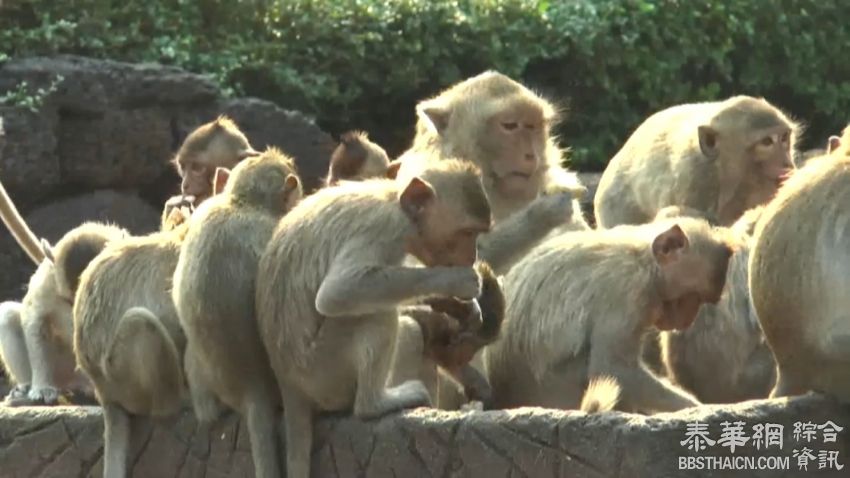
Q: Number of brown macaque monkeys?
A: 12